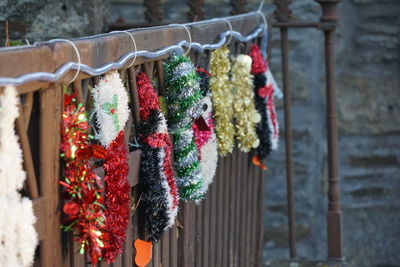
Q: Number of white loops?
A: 5